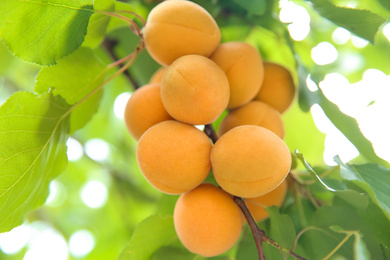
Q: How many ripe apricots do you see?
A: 11